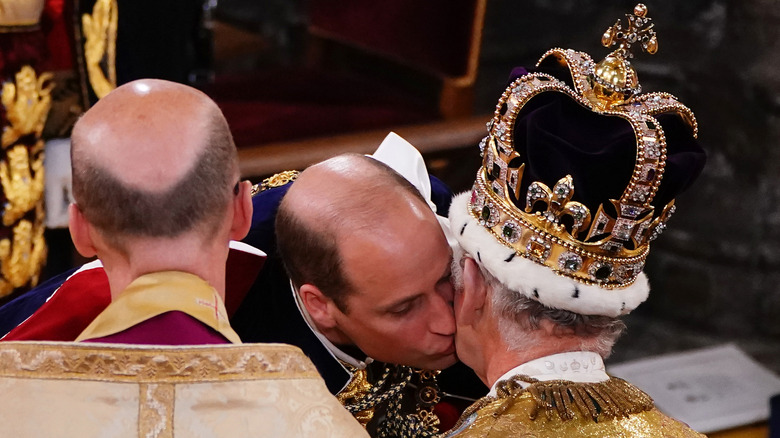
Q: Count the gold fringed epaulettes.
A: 1